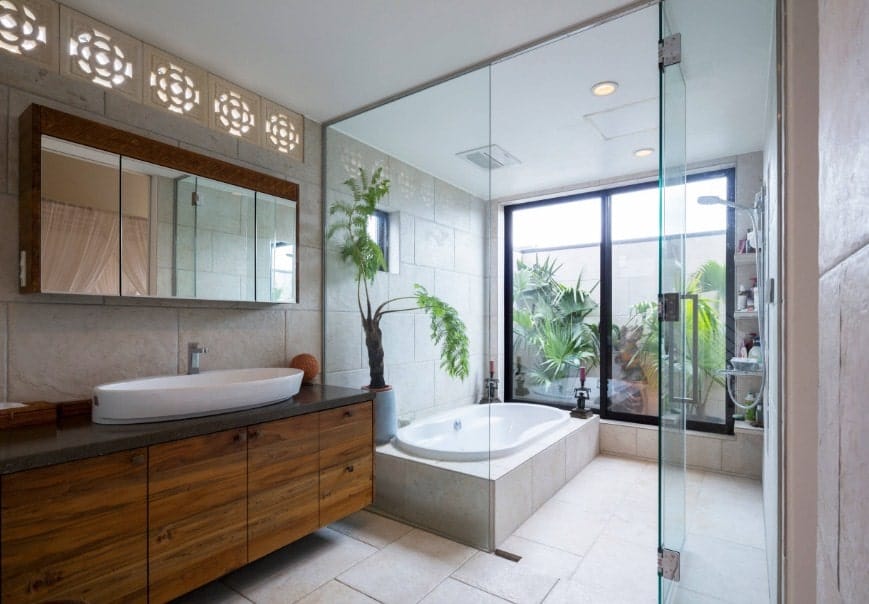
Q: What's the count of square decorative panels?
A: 5